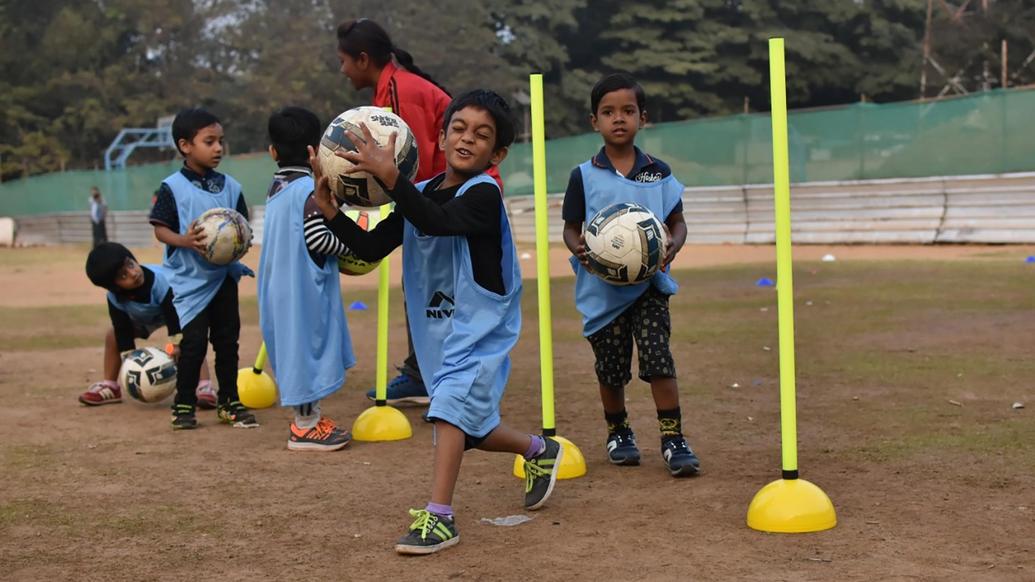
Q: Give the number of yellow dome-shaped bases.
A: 4